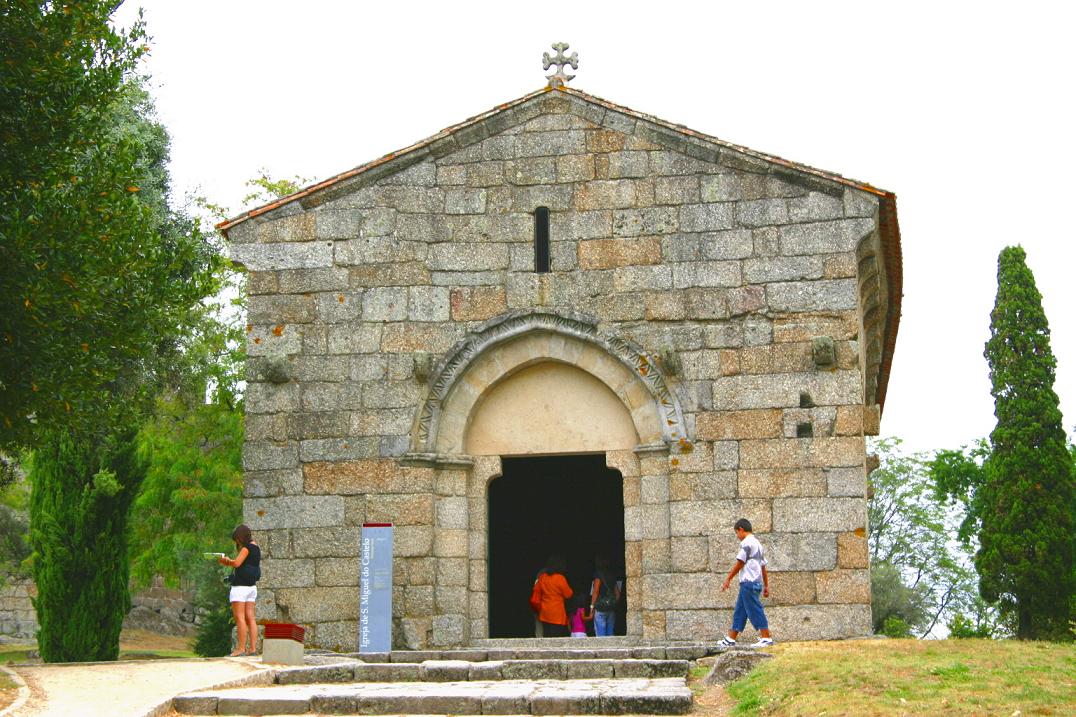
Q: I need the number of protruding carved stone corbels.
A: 4